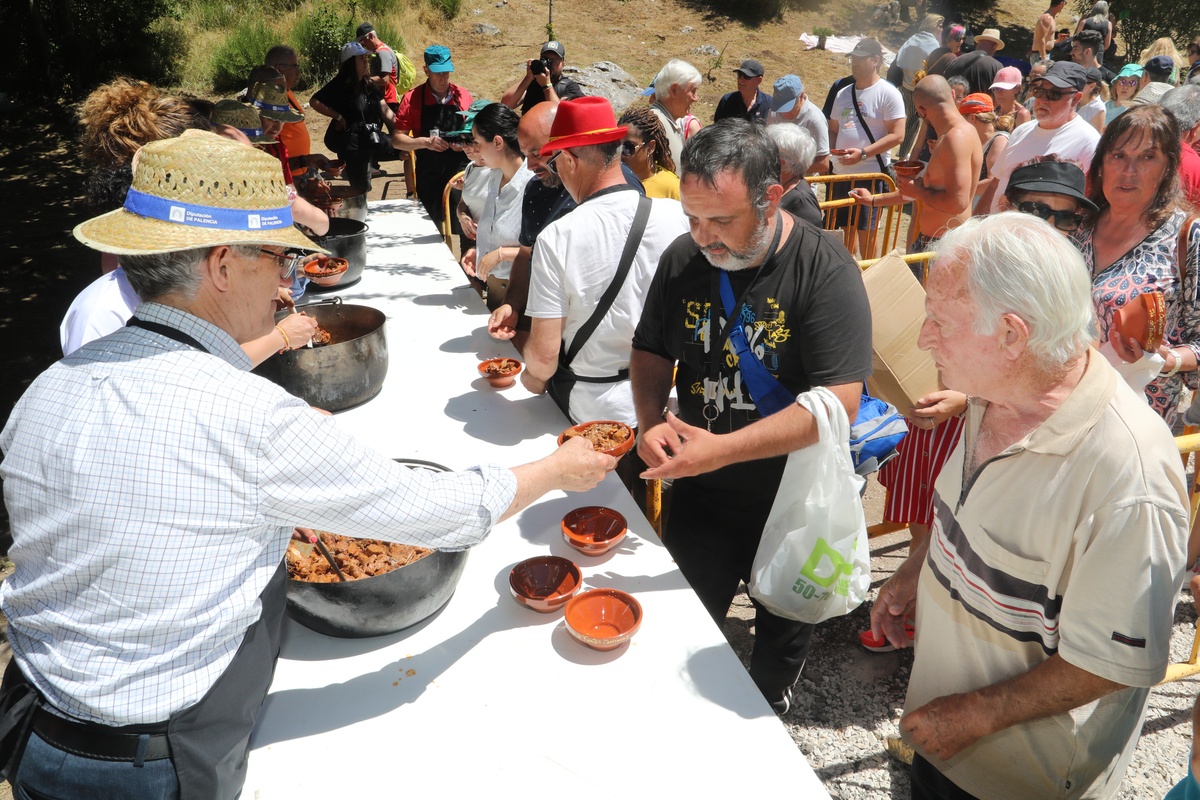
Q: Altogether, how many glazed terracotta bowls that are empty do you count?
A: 3